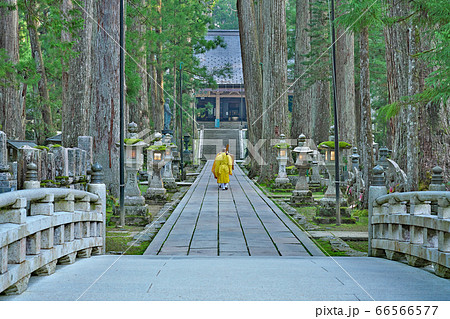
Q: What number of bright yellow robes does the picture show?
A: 1